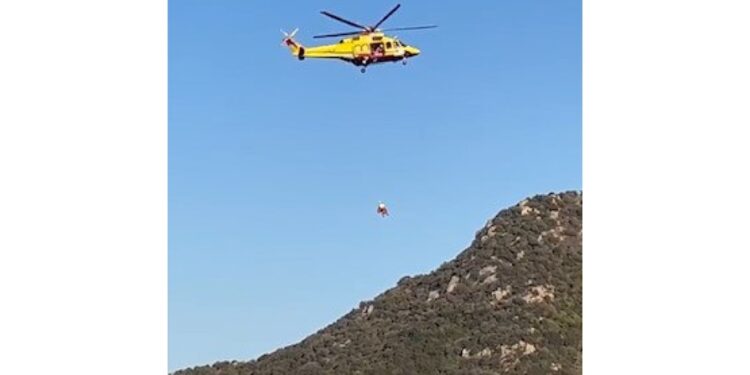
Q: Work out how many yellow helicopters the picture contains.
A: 1